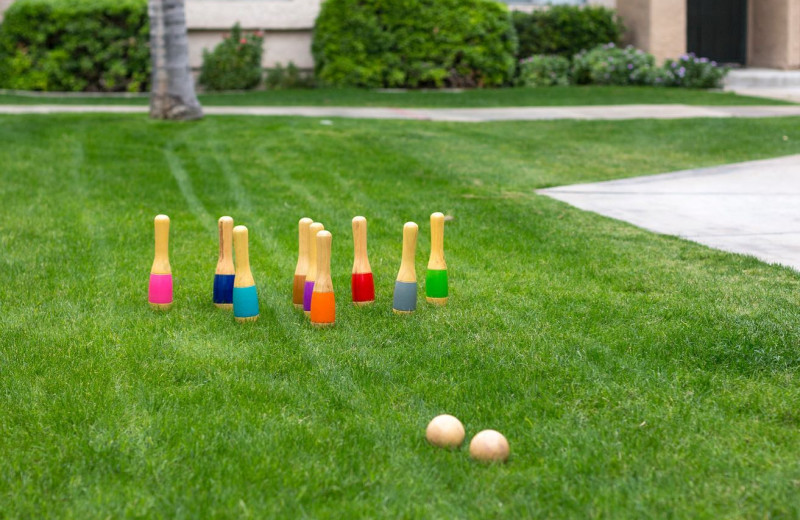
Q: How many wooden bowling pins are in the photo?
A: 9